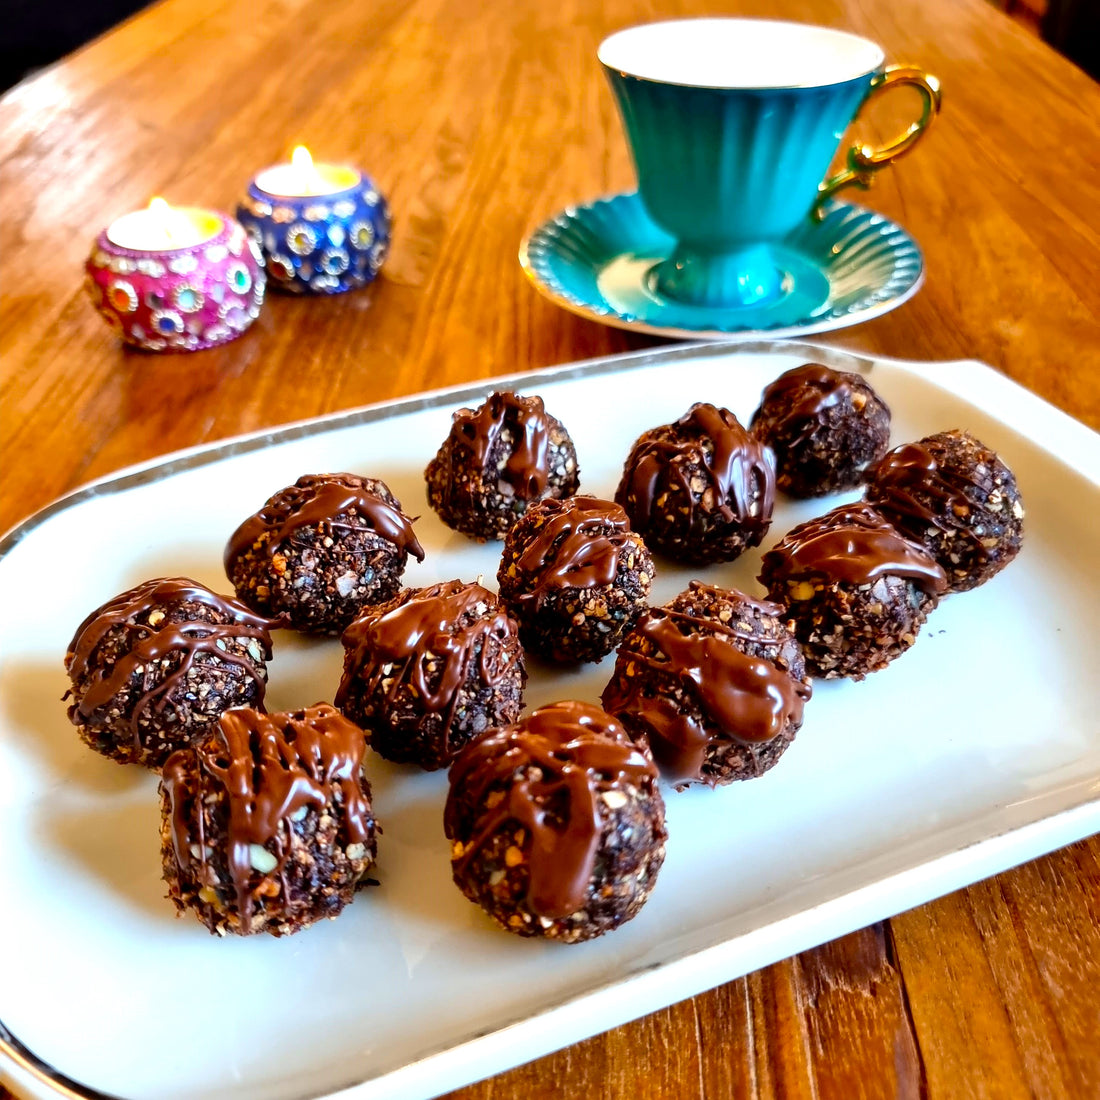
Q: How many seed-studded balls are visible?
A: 12